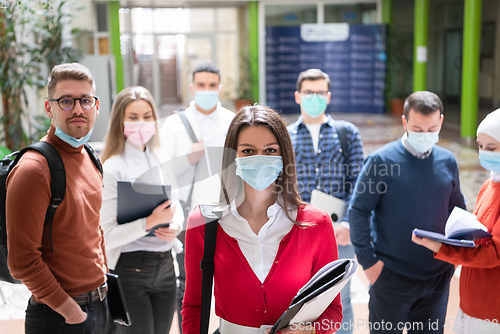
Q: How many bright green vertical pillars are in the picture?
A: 5